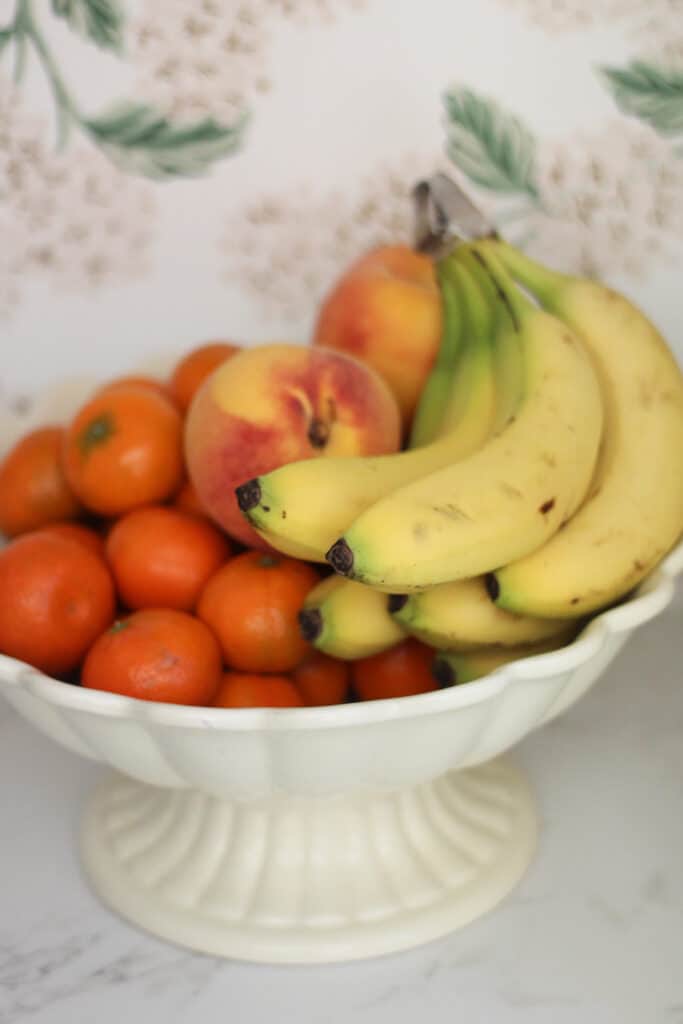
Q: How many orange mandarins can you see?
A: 13